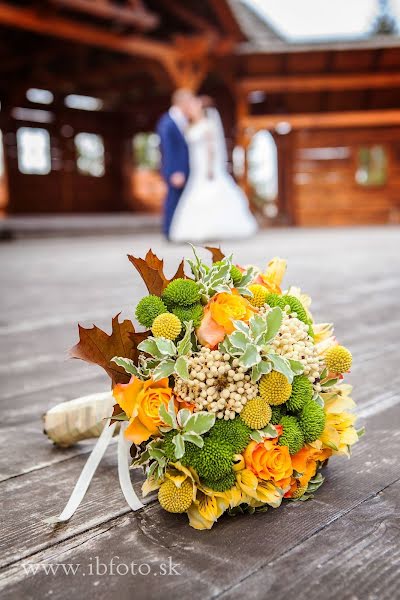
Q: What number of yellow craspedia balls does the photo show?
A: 6